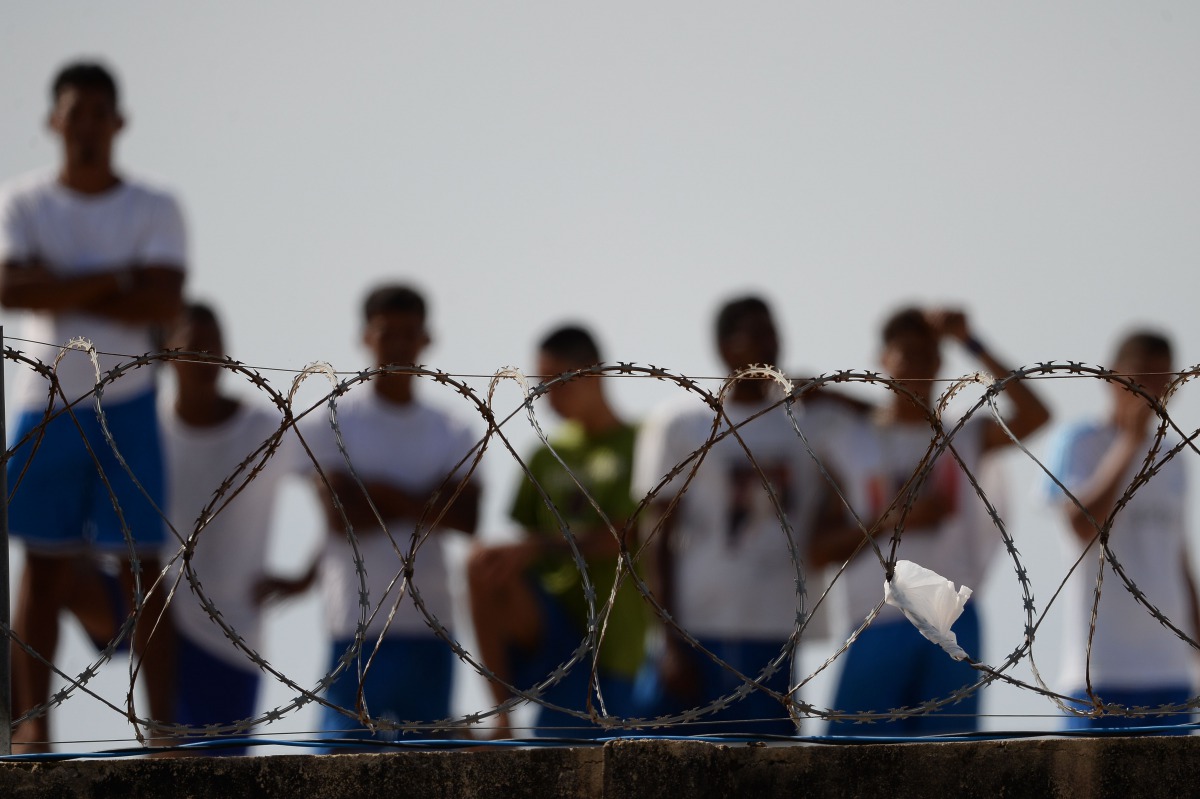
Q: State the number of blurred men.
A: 7